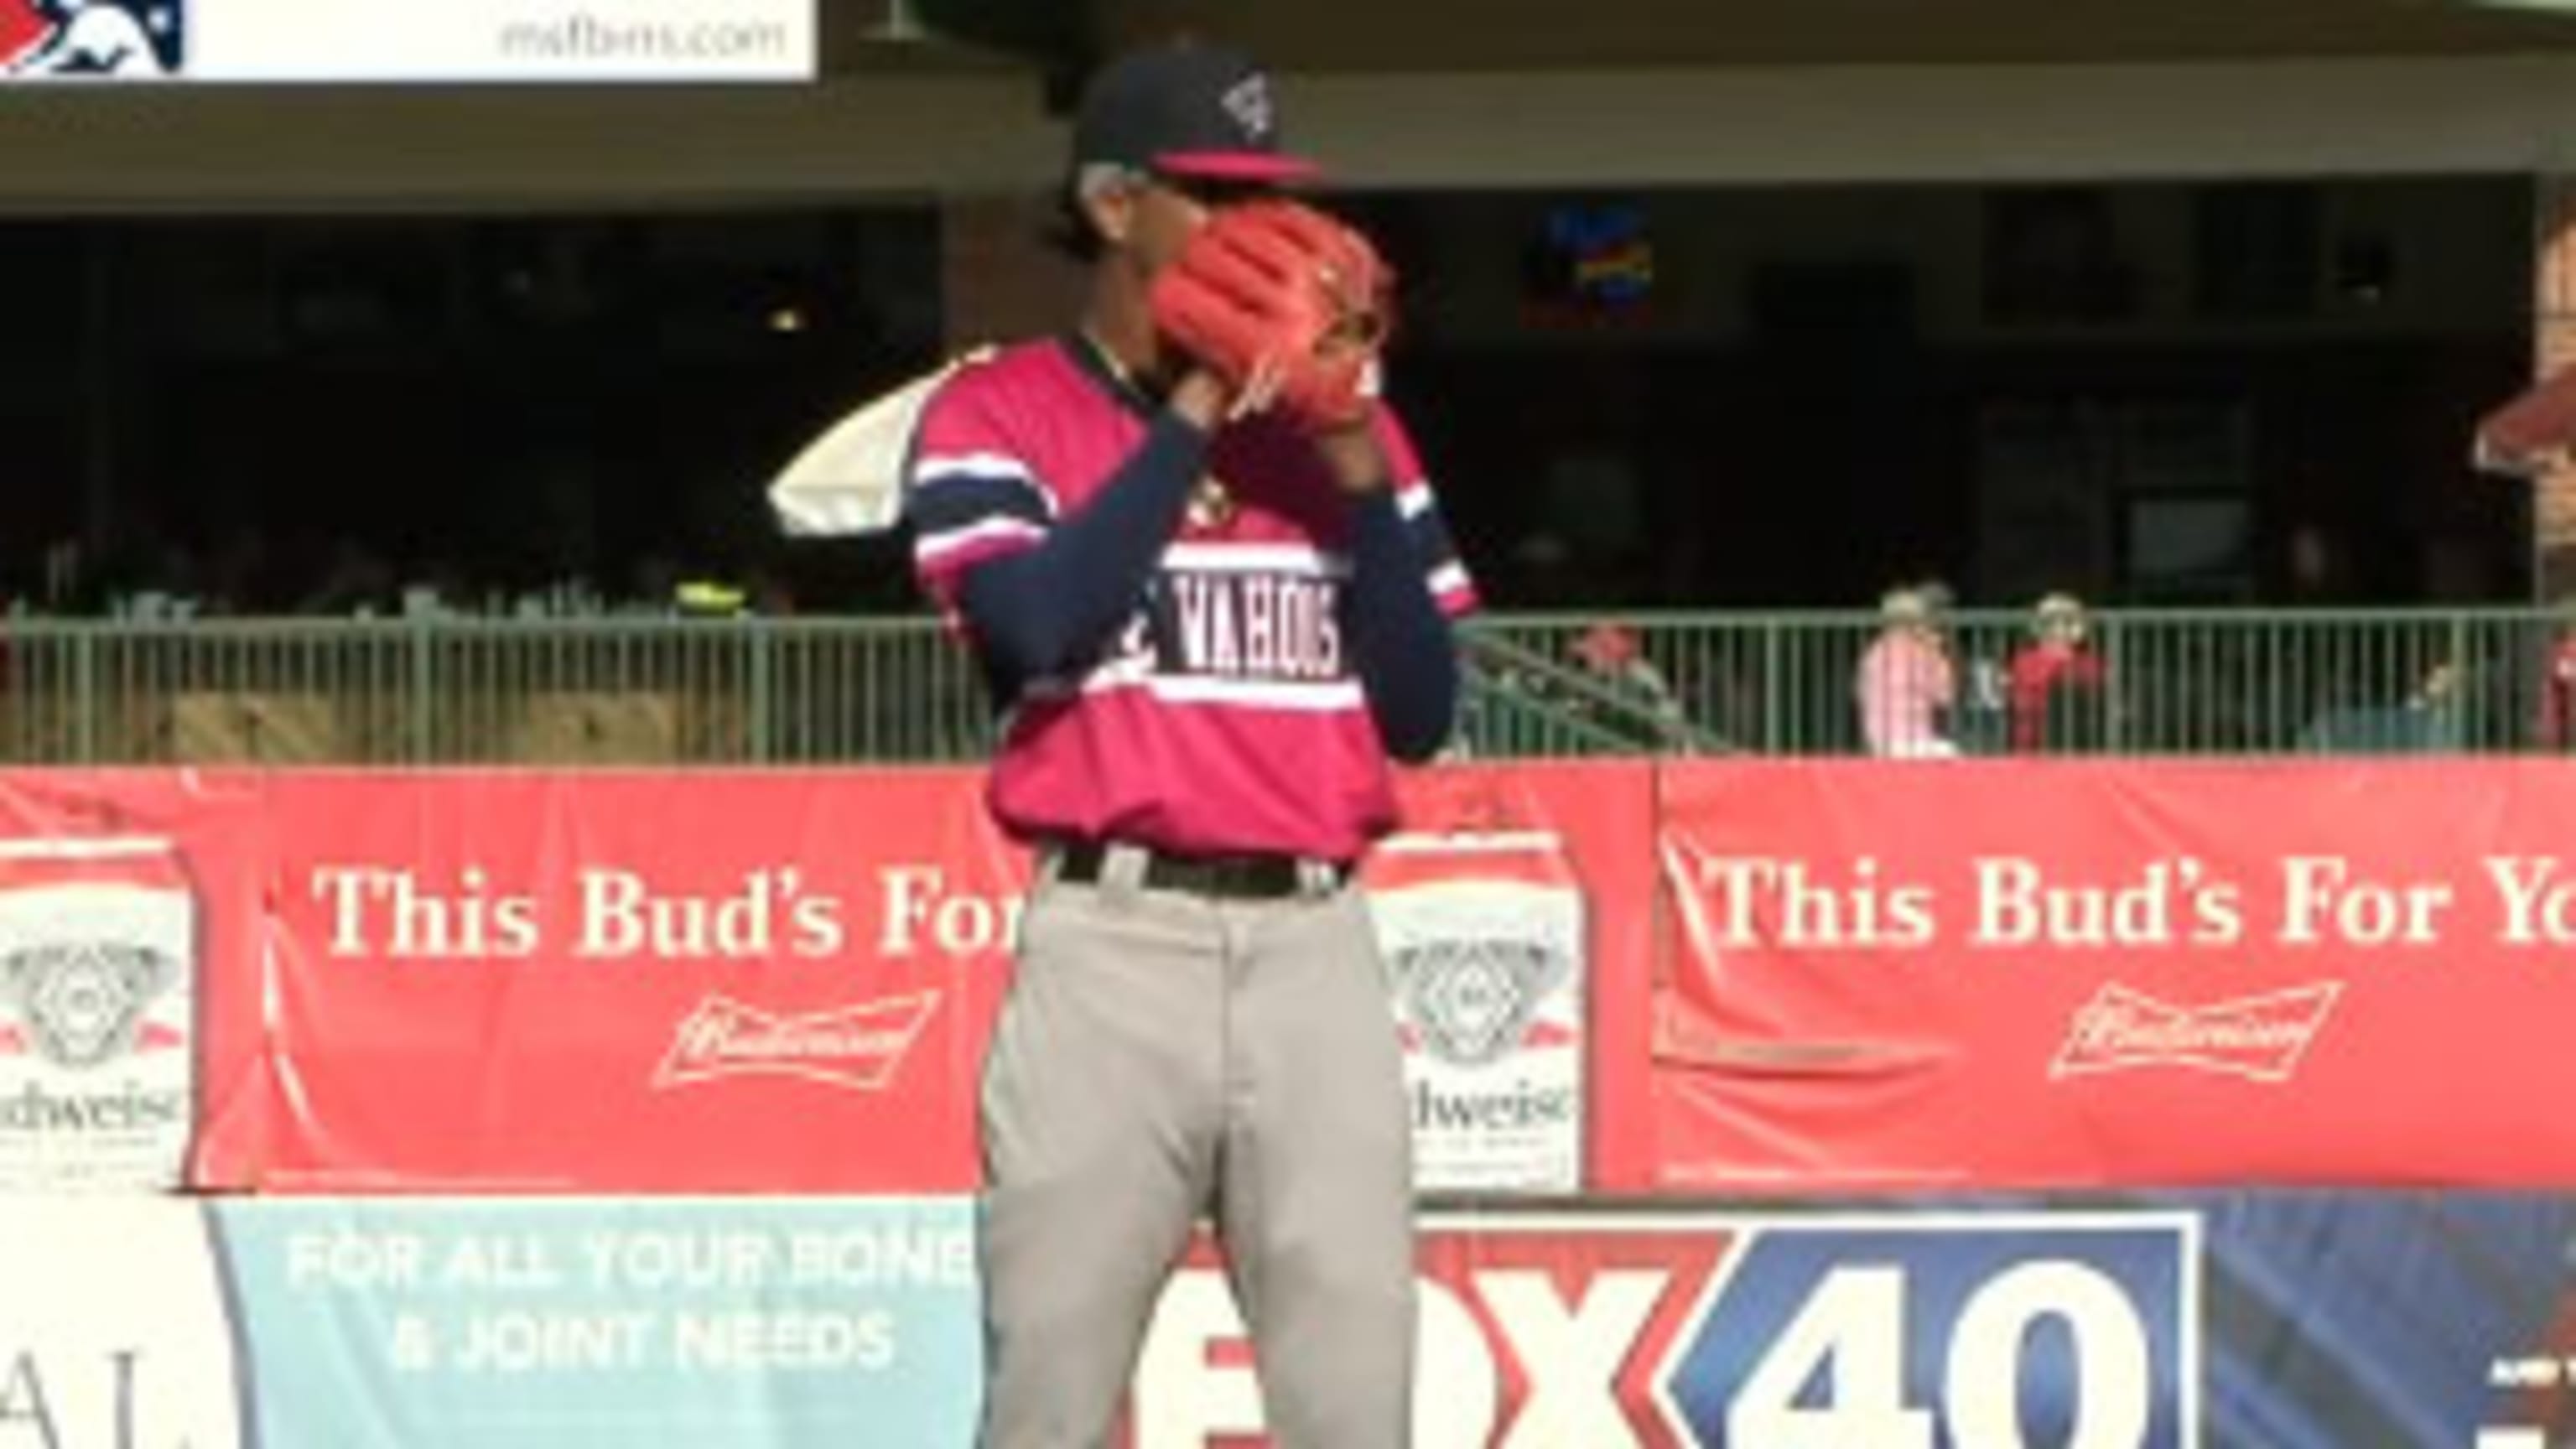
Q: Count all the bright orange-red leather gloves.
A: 1